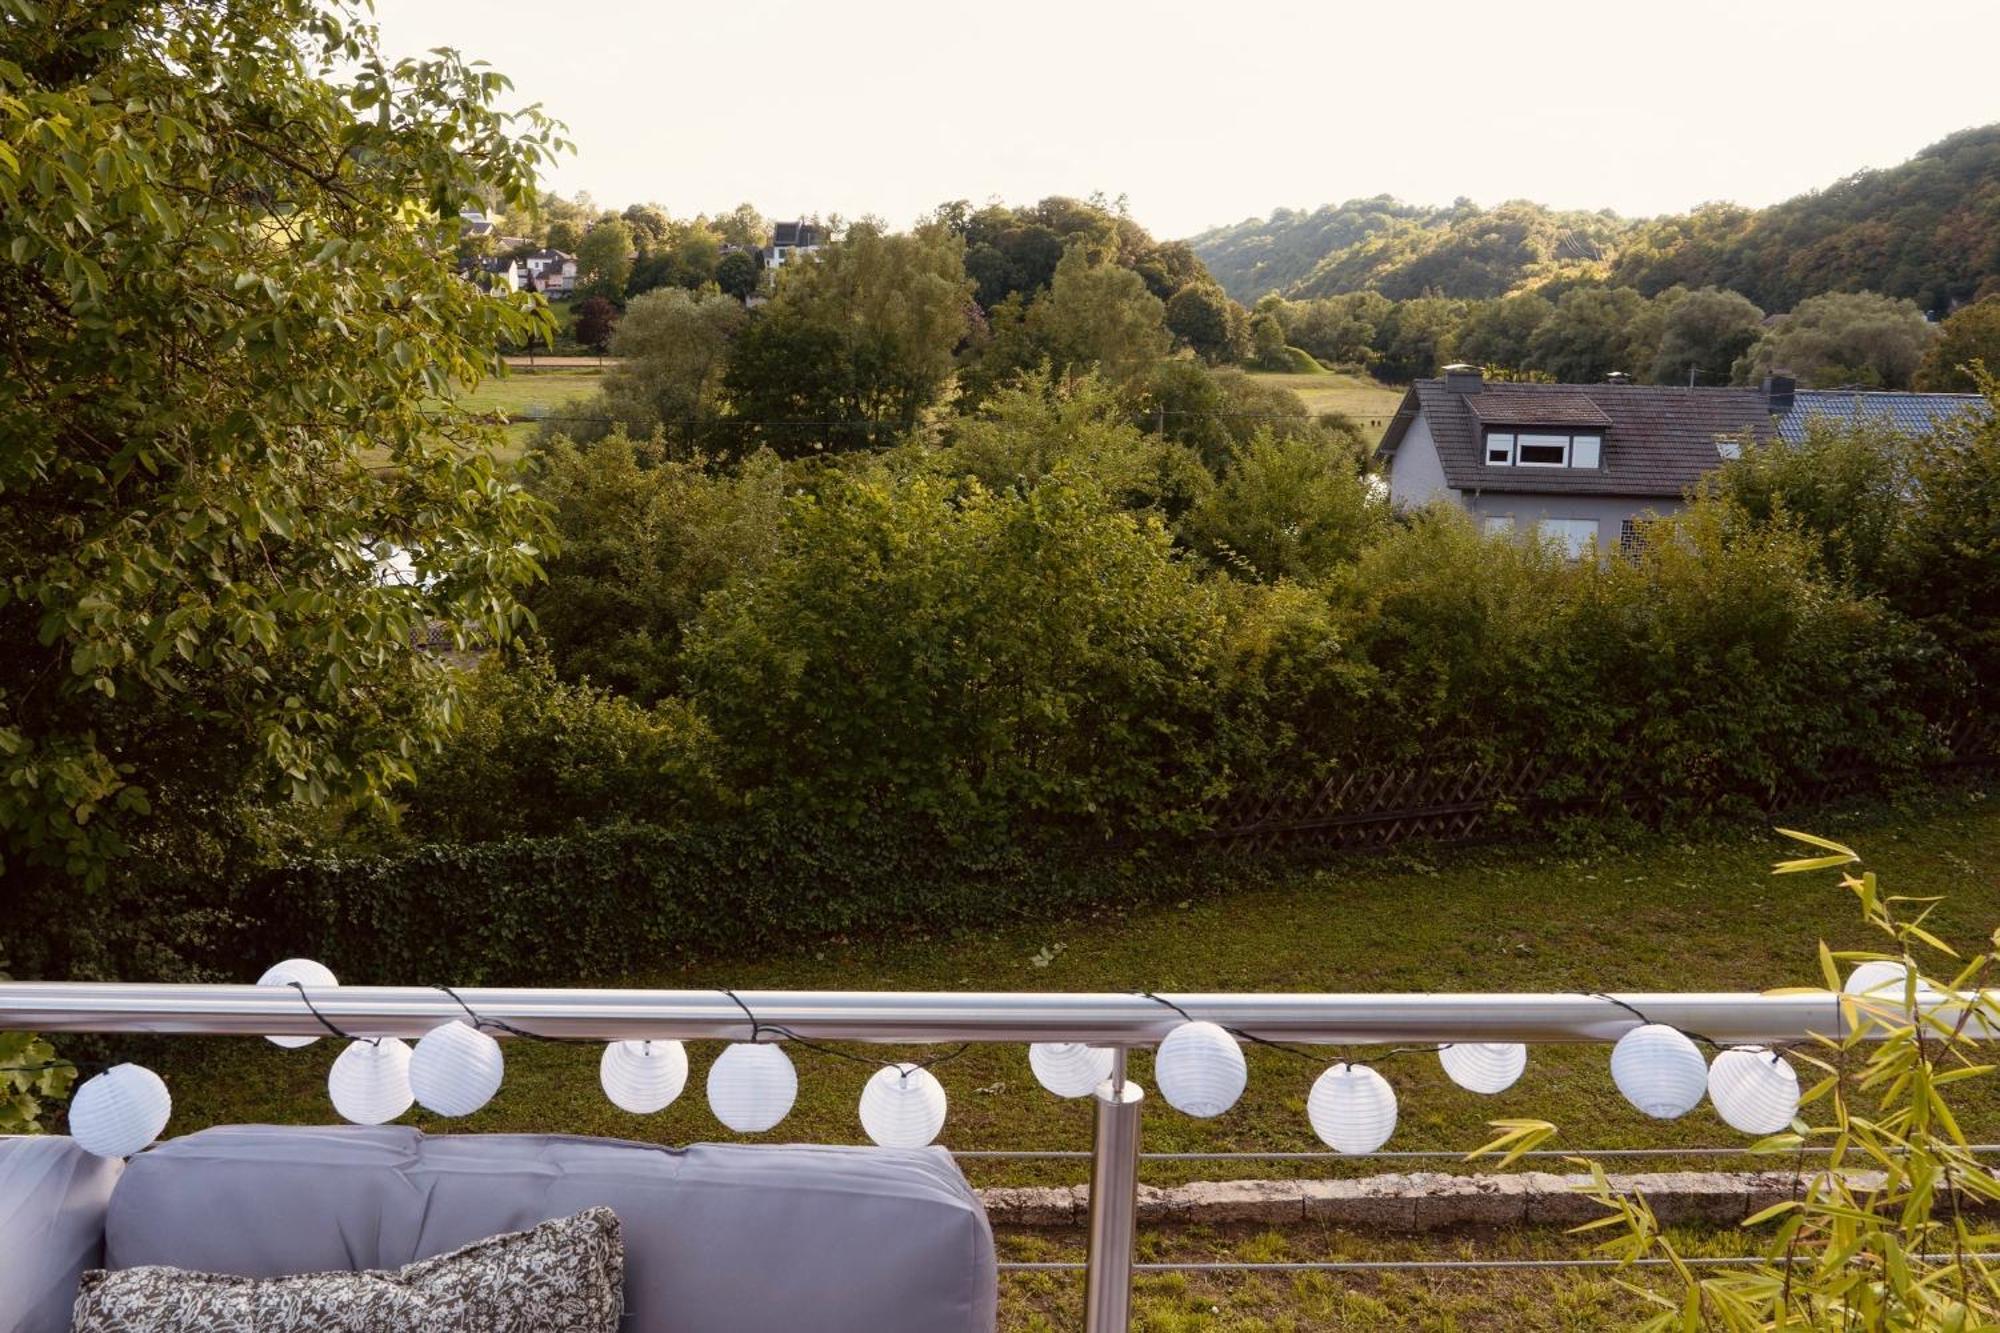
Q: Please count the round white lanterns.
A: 14